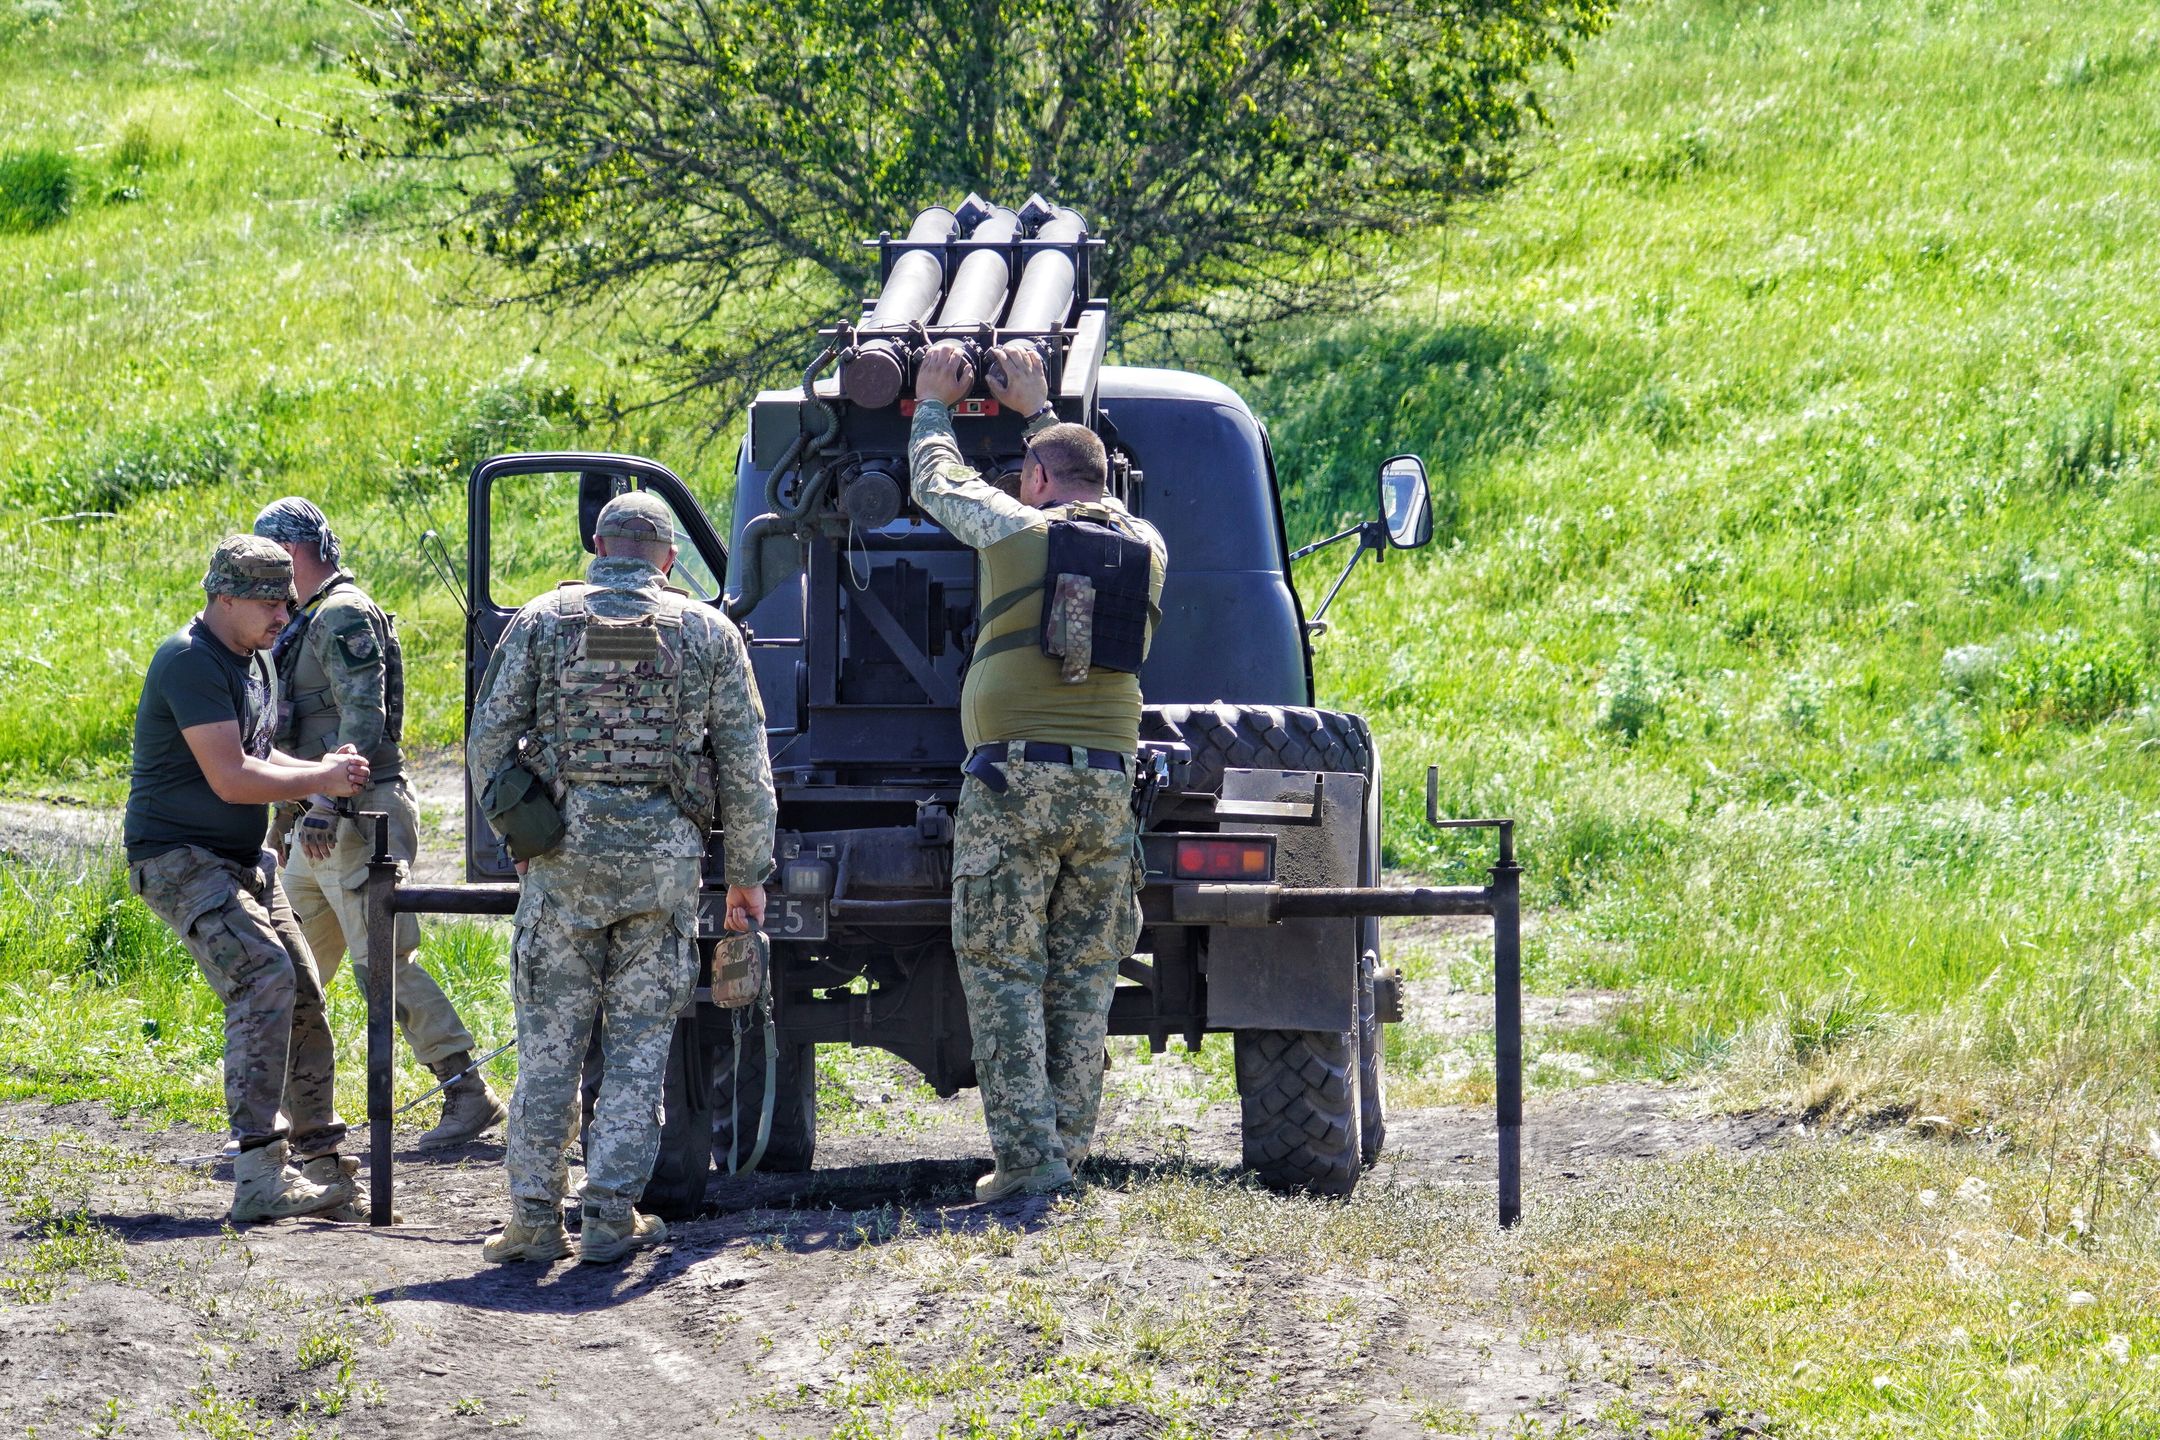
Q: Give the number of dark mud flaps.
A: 1